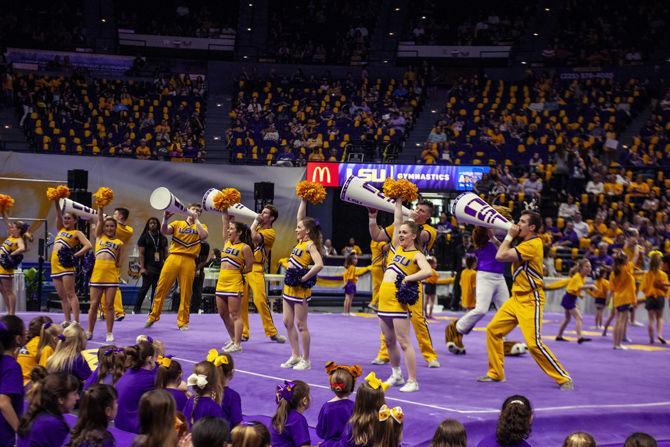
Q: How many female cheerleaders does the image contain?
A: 6